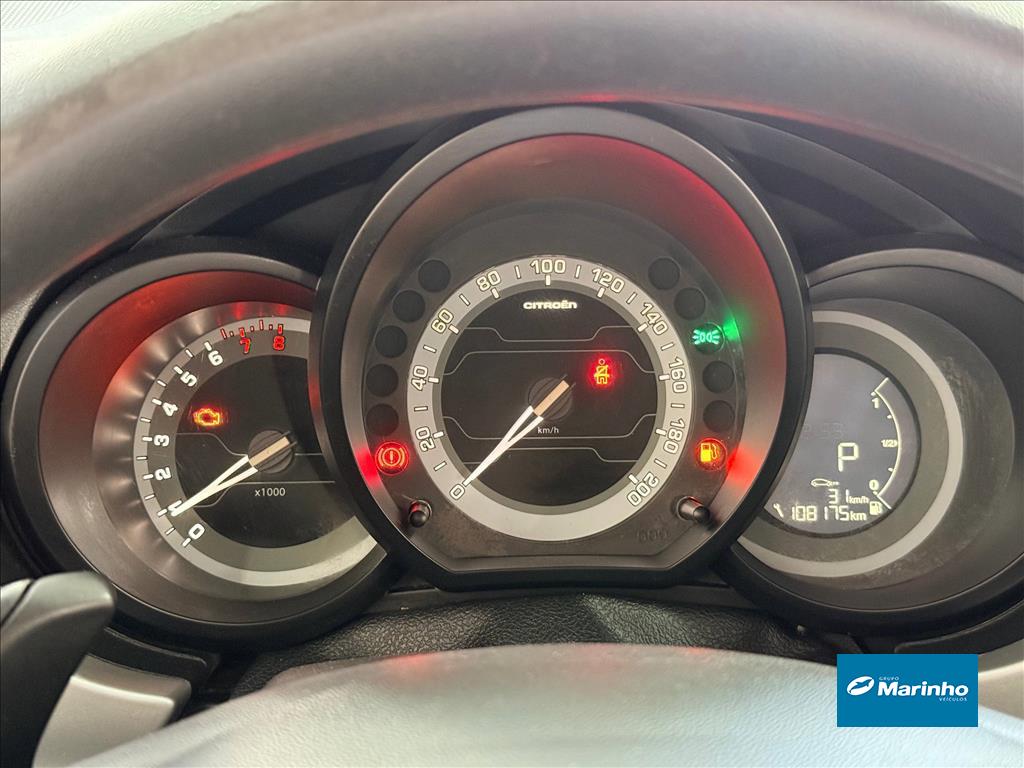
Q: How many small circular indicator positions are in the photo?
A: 12